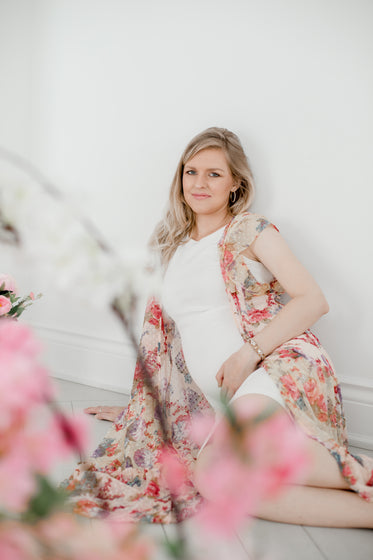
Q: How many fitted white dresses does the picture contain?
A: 1